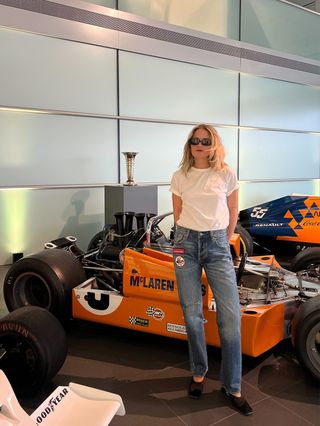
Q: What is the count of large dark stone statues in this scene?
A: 0